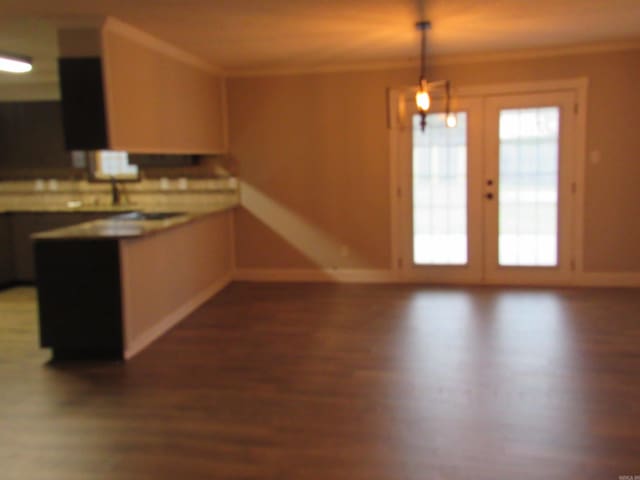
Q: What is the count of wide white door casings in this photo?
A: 1